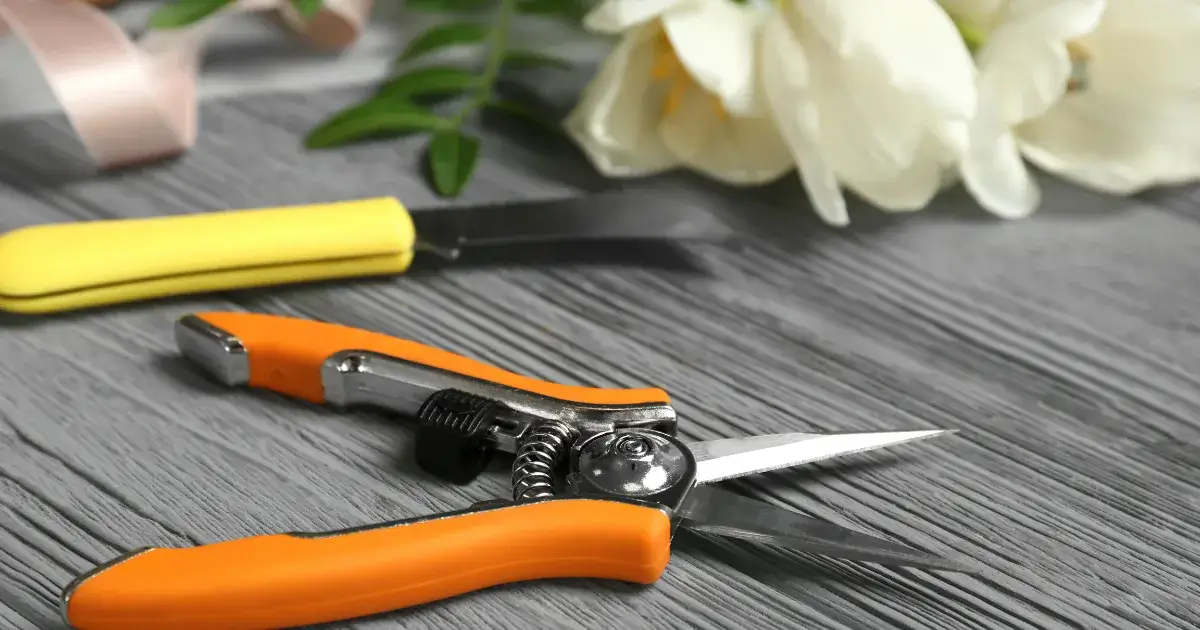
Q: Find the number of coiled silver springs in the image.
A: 1